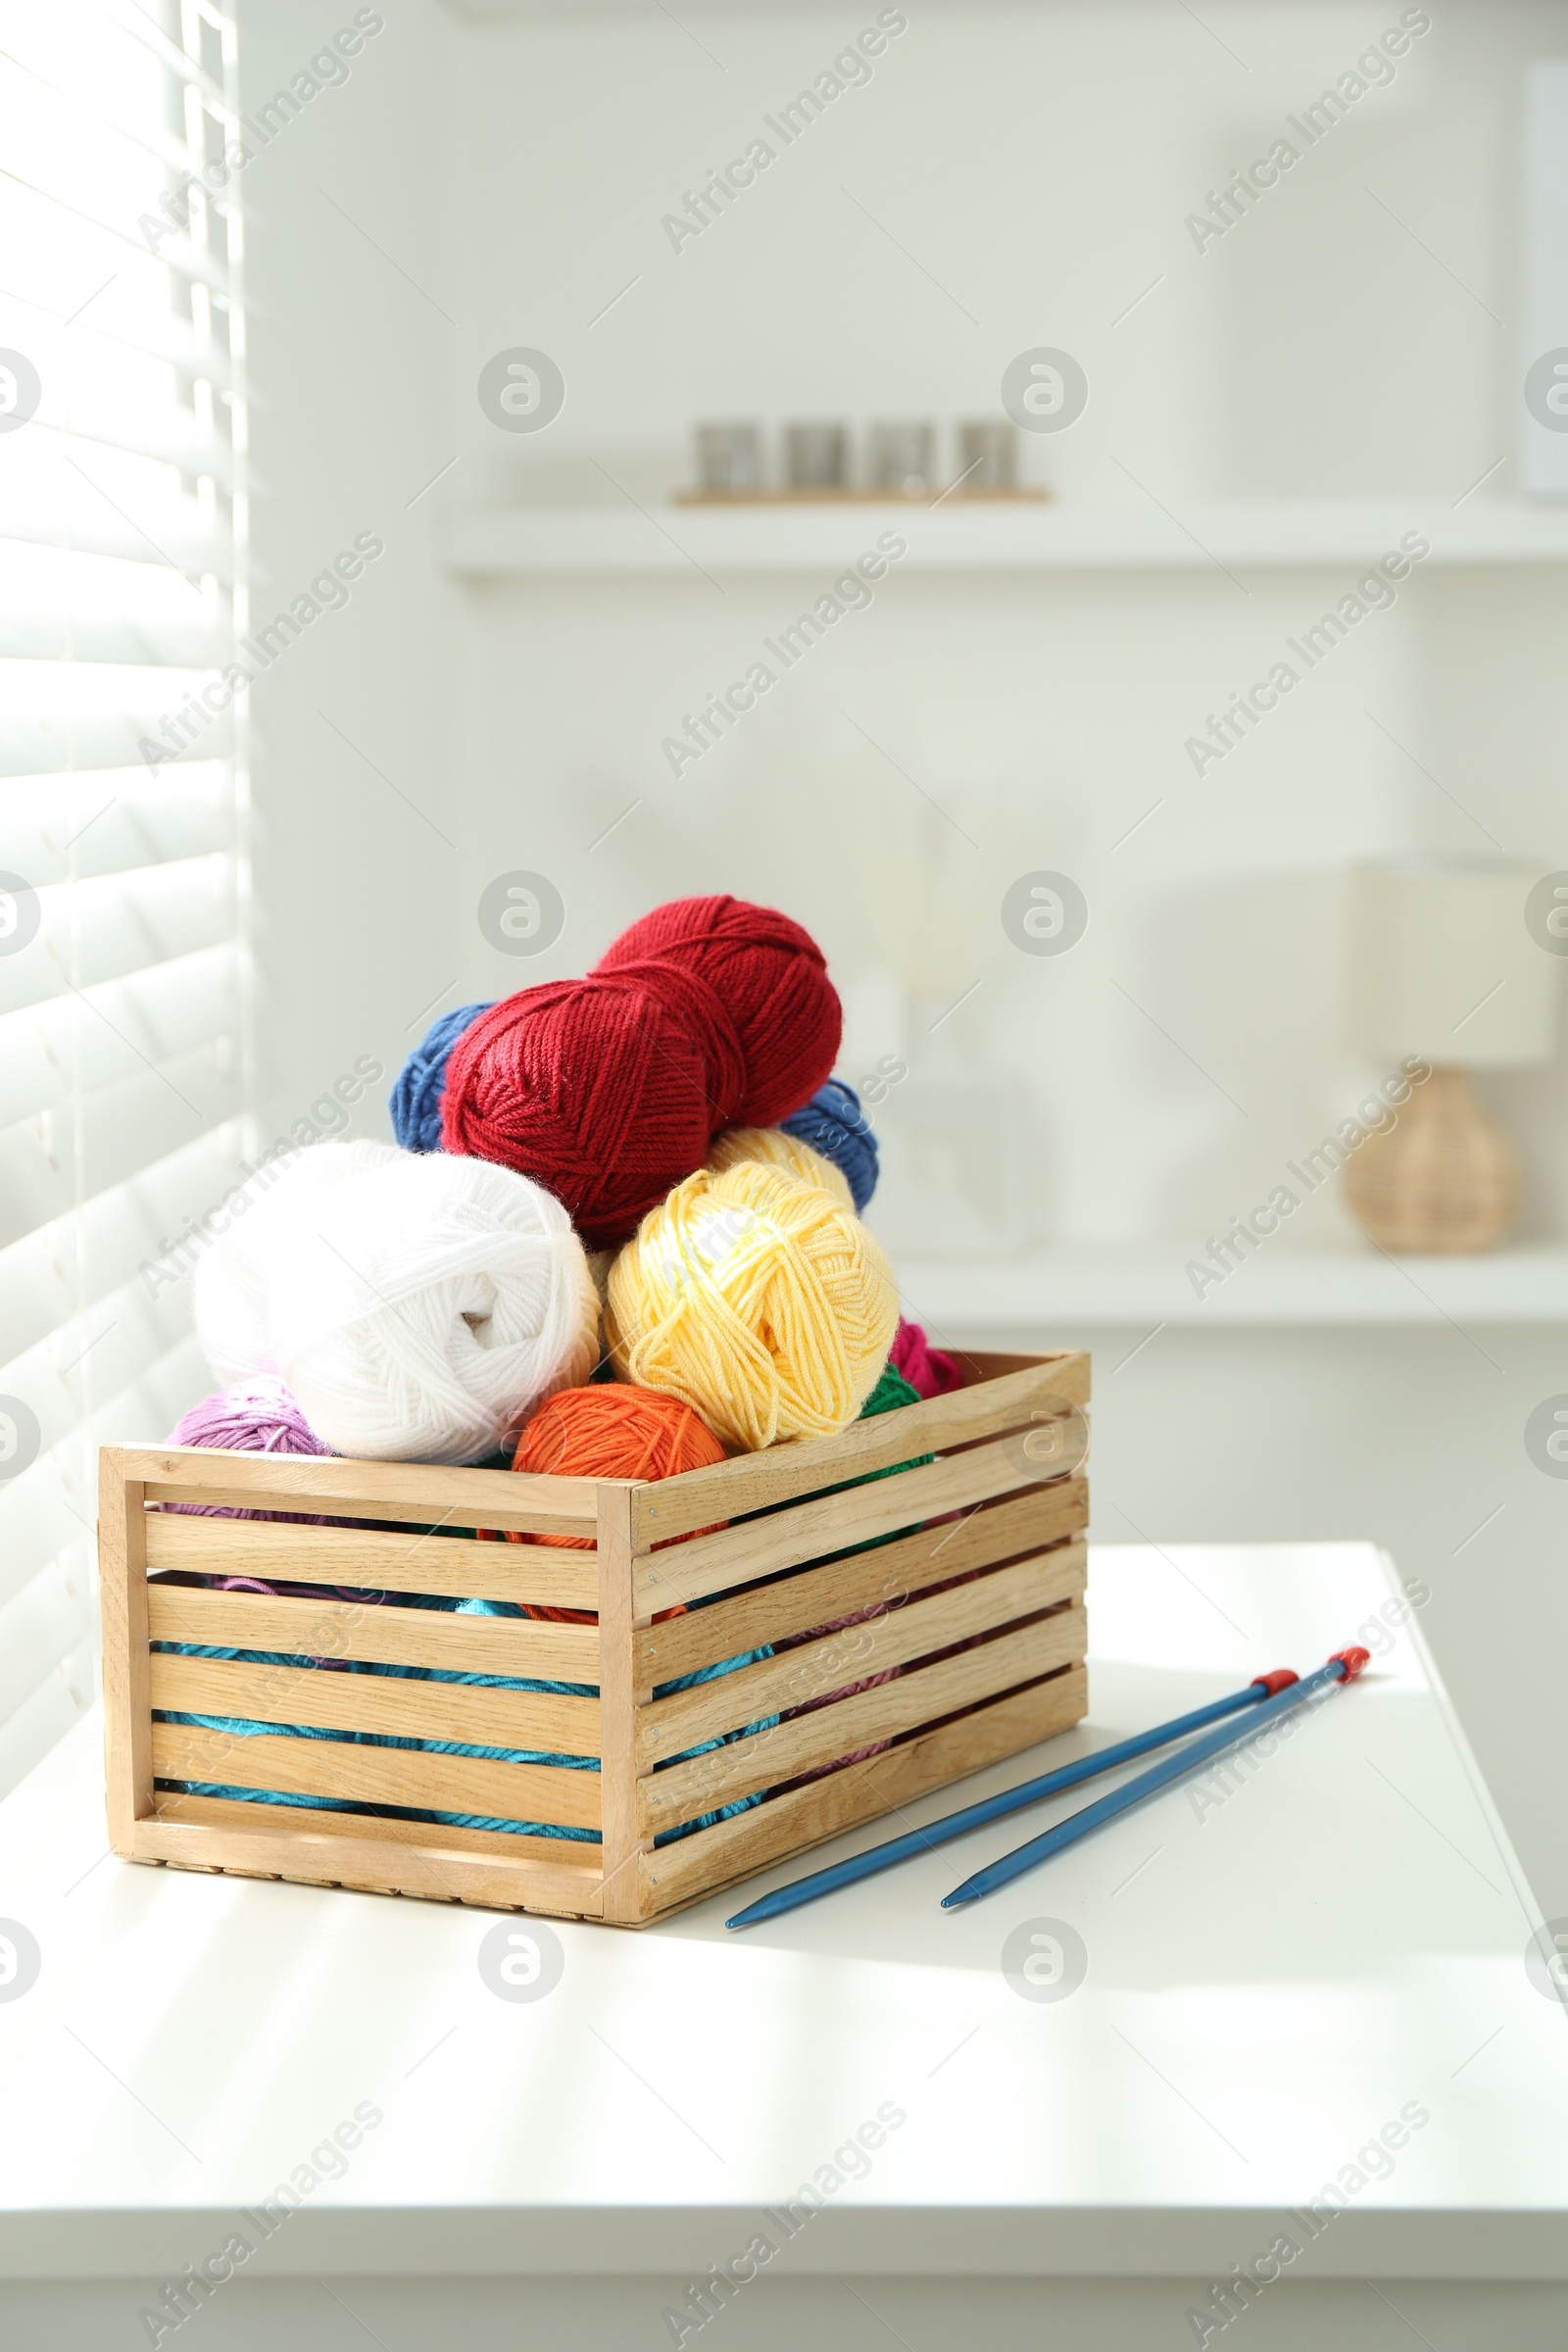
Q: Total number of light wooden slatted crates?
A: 1